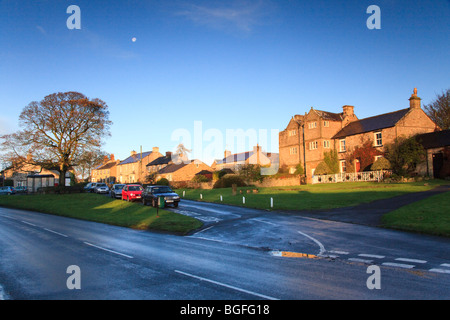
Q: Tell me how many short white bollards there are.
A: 5